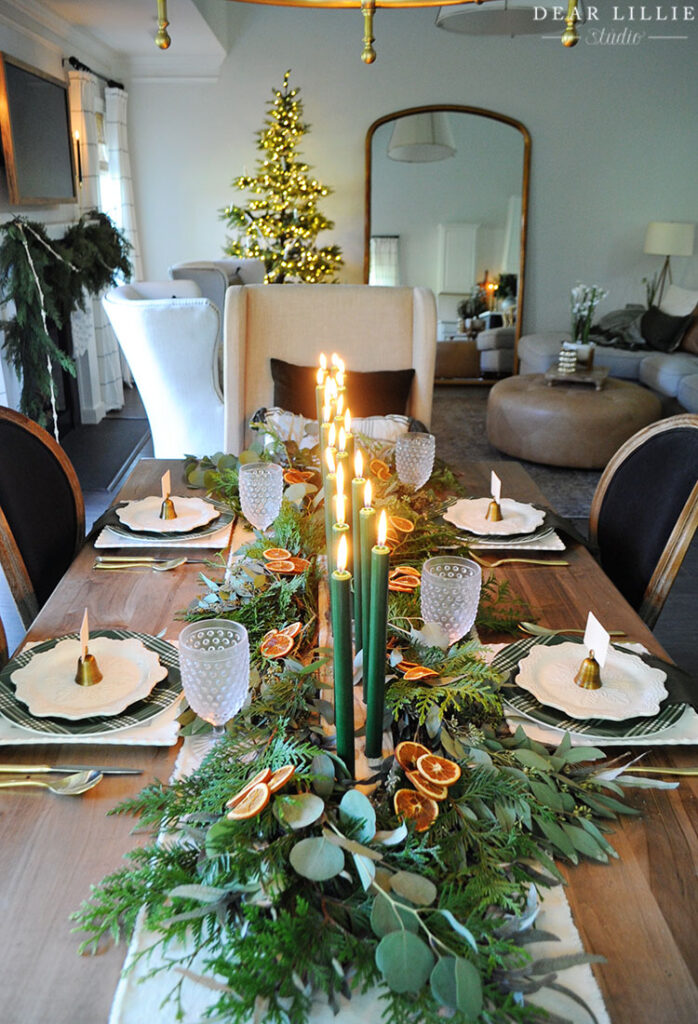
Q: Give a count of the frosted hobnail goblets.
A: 4